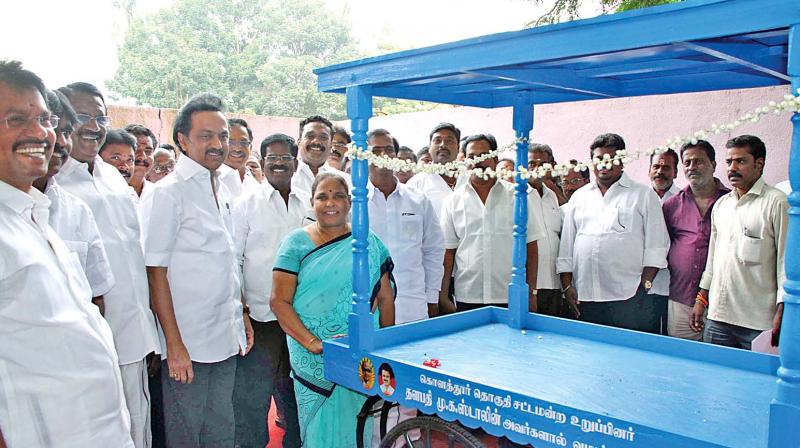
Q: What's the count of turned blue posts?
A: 3